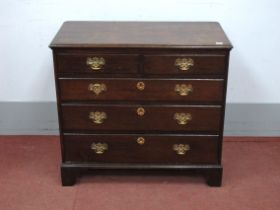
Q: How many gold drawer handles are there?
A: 8